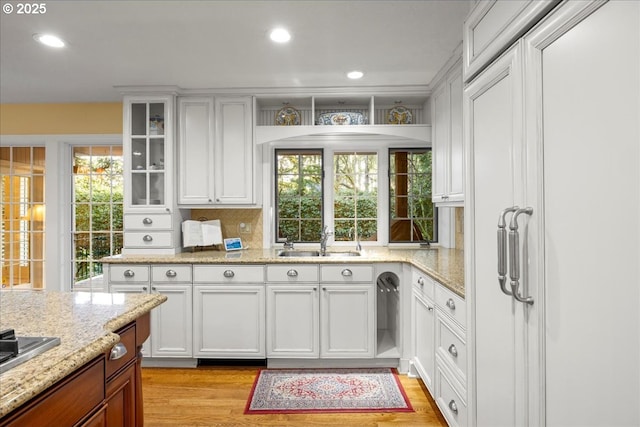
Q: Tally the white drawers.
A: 11